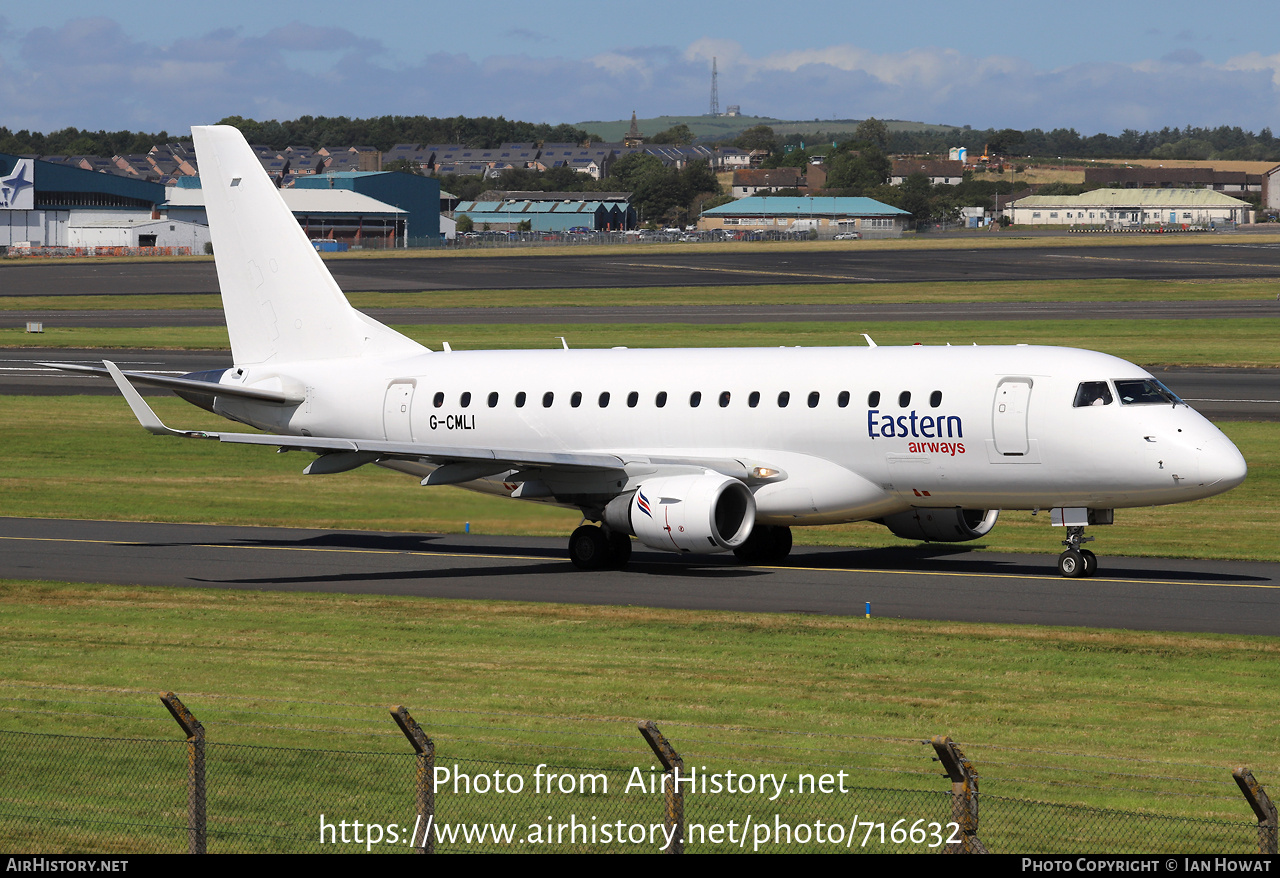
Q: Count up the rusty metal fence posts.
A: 5